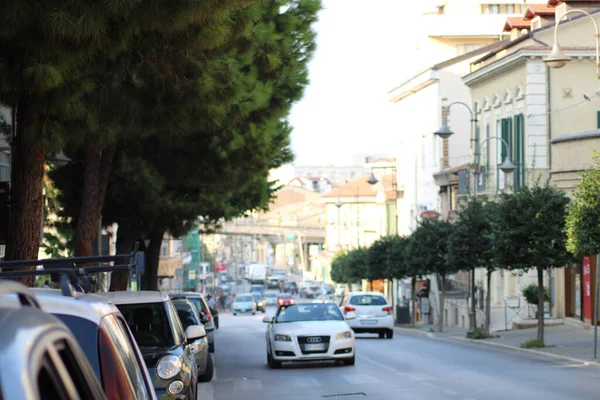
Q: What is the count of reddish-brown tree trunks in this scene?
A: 2